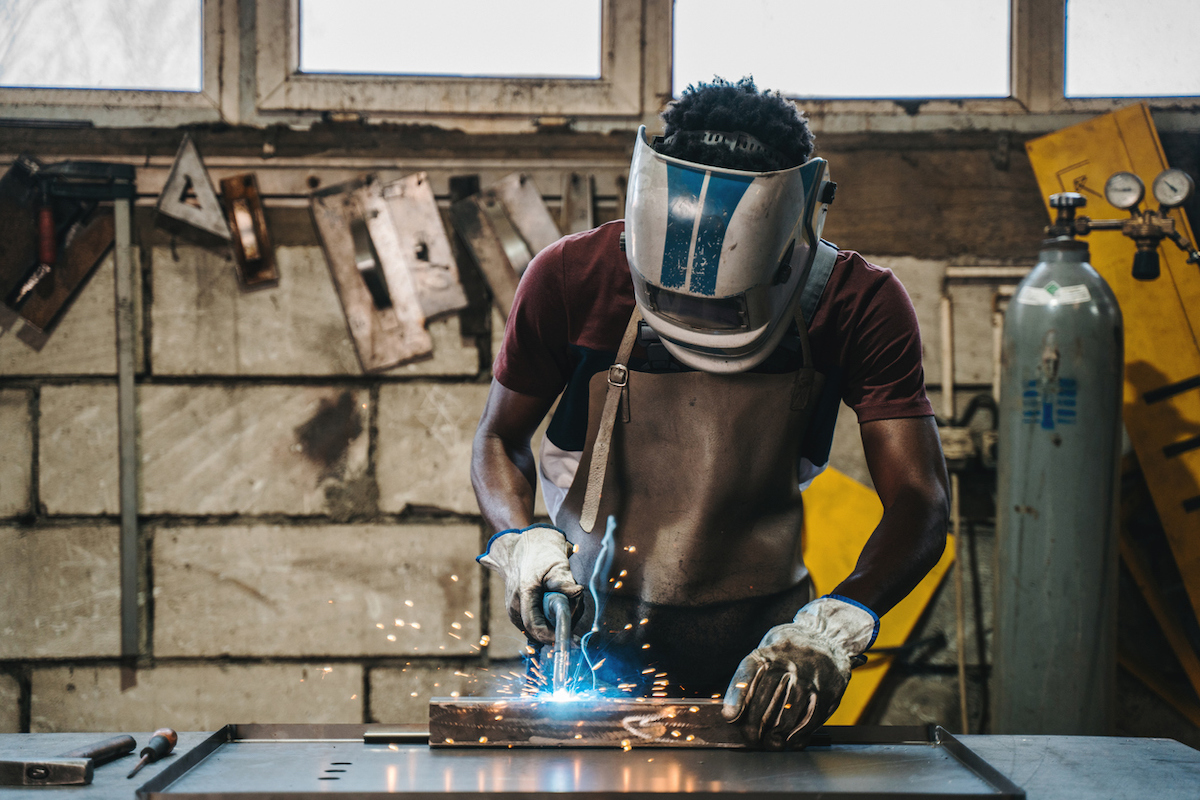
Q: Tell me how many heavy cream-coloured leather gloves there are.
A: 2